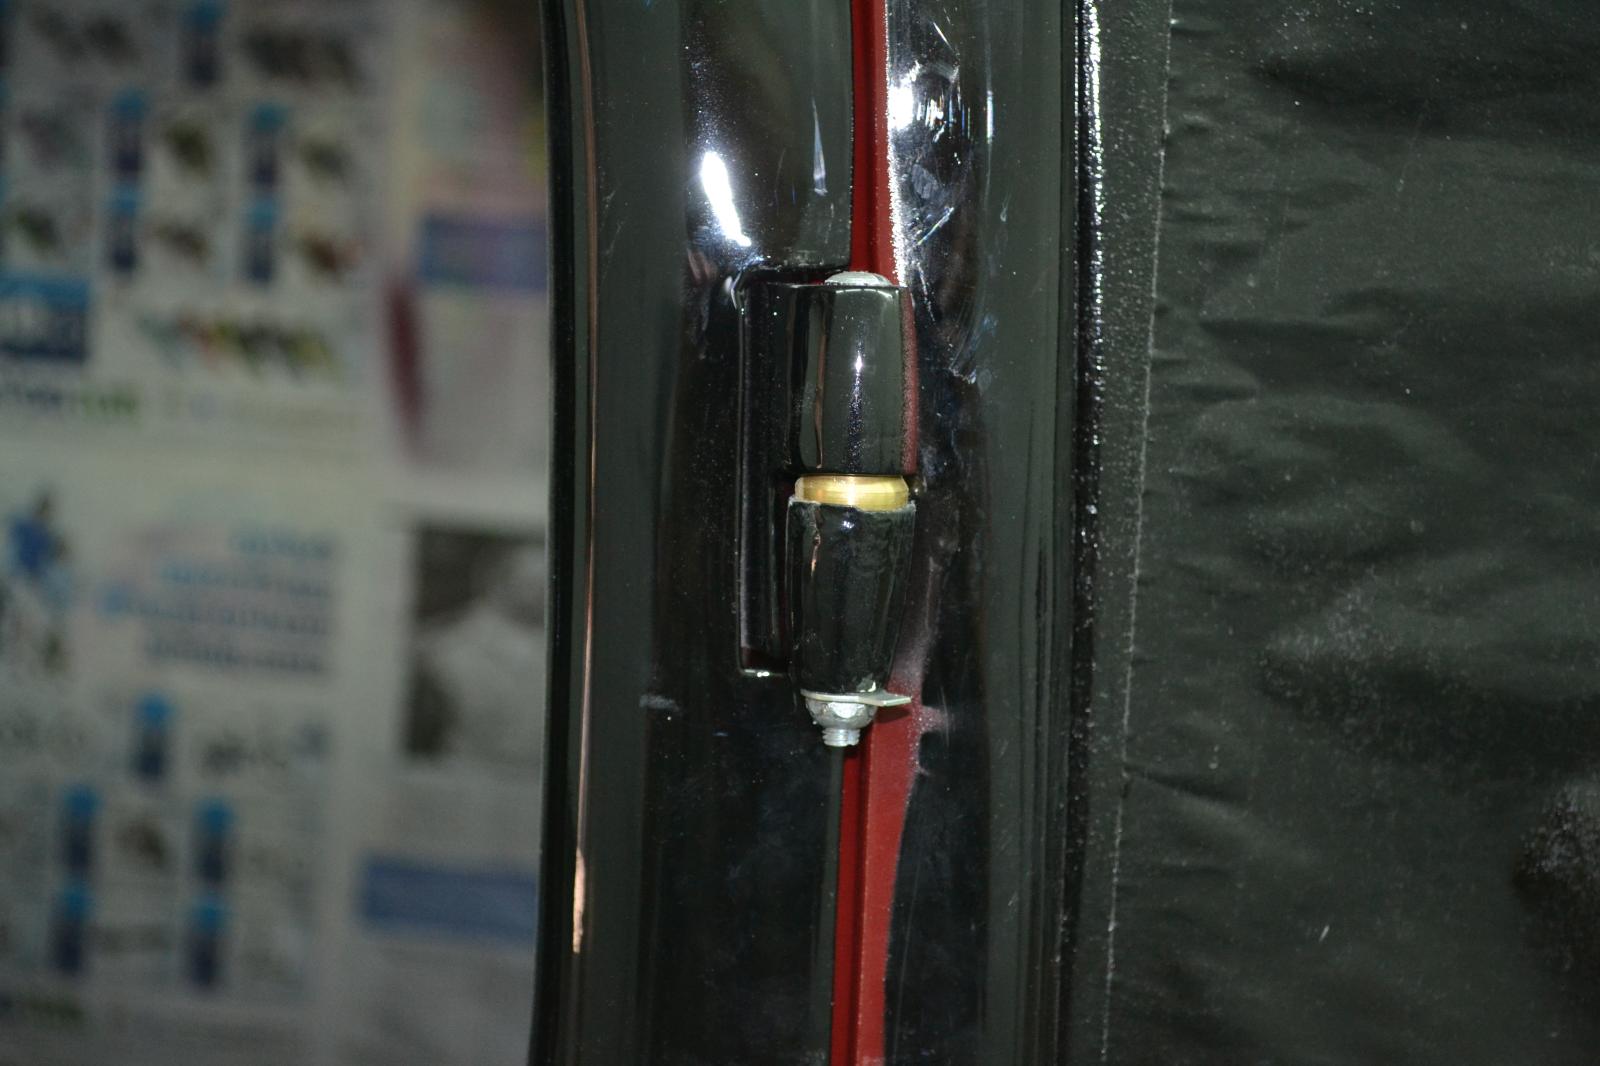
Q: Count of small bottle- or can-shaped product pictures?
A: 10